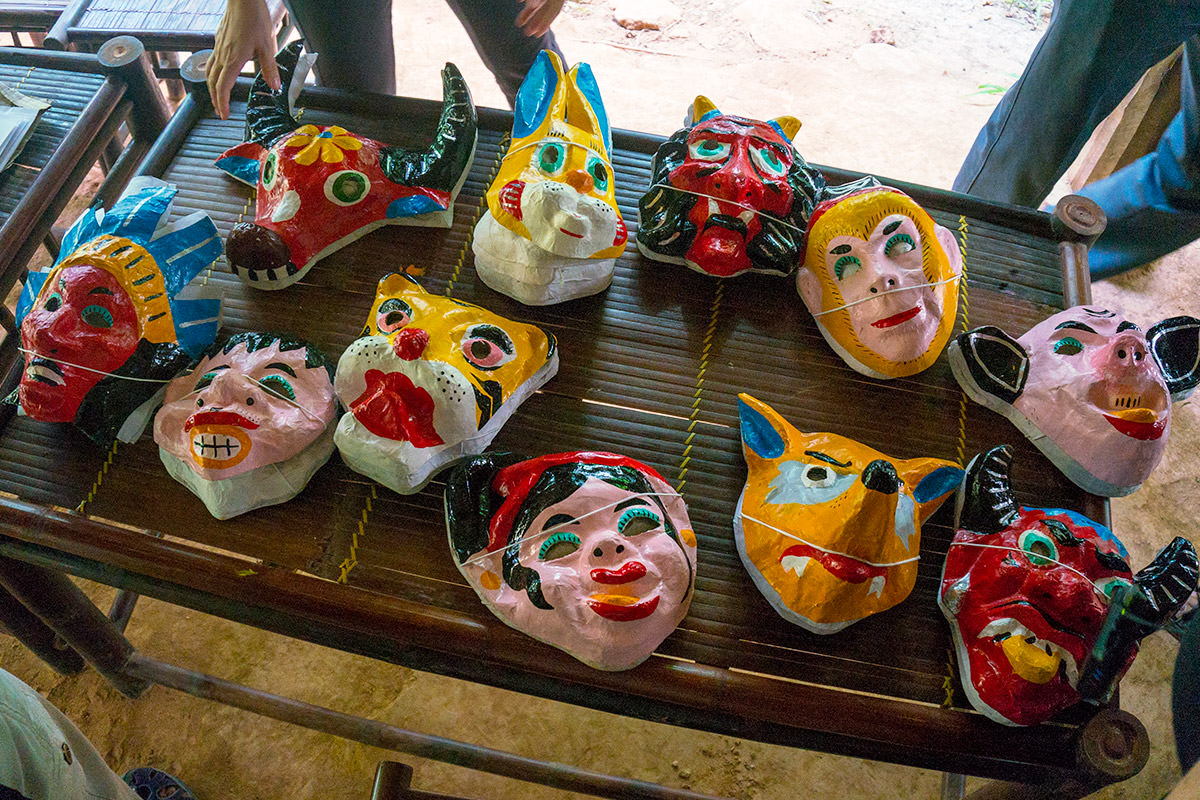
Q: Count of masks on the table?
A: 11